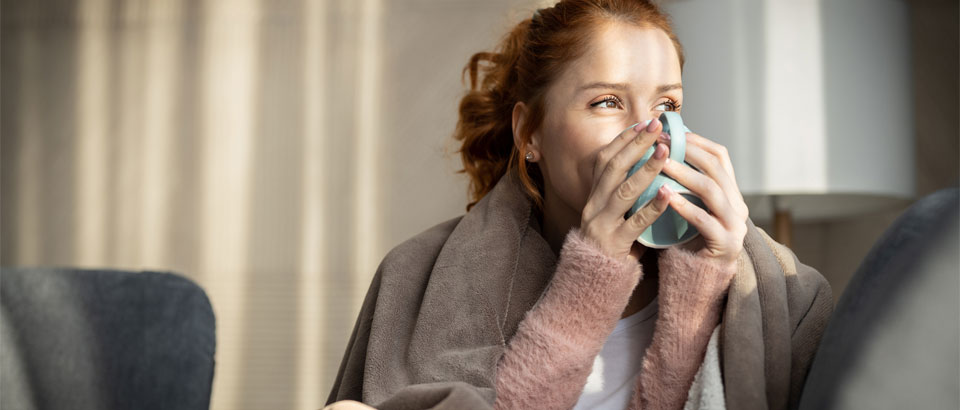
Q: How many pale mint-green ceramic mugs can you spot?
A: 1